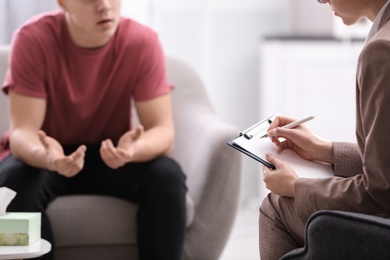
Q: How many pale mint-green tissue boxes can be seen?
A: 1